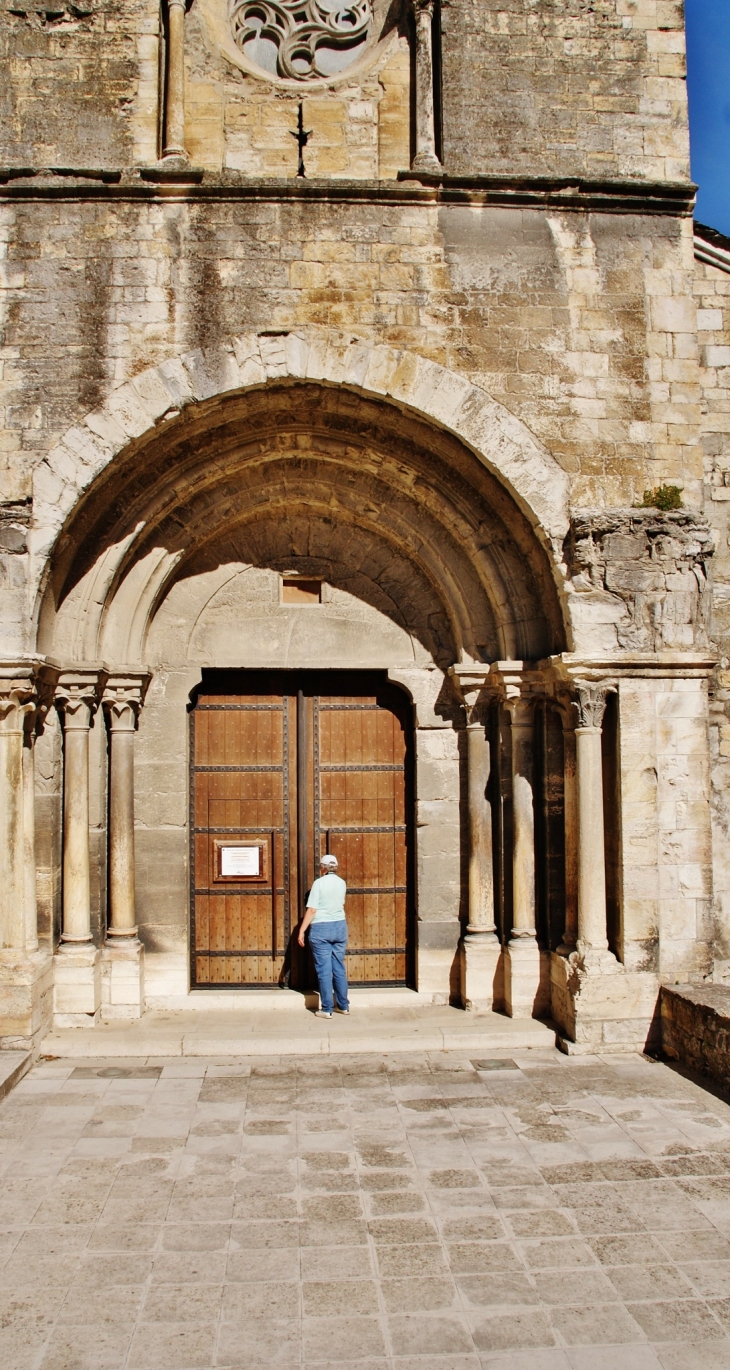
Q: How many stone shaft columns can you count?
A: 10